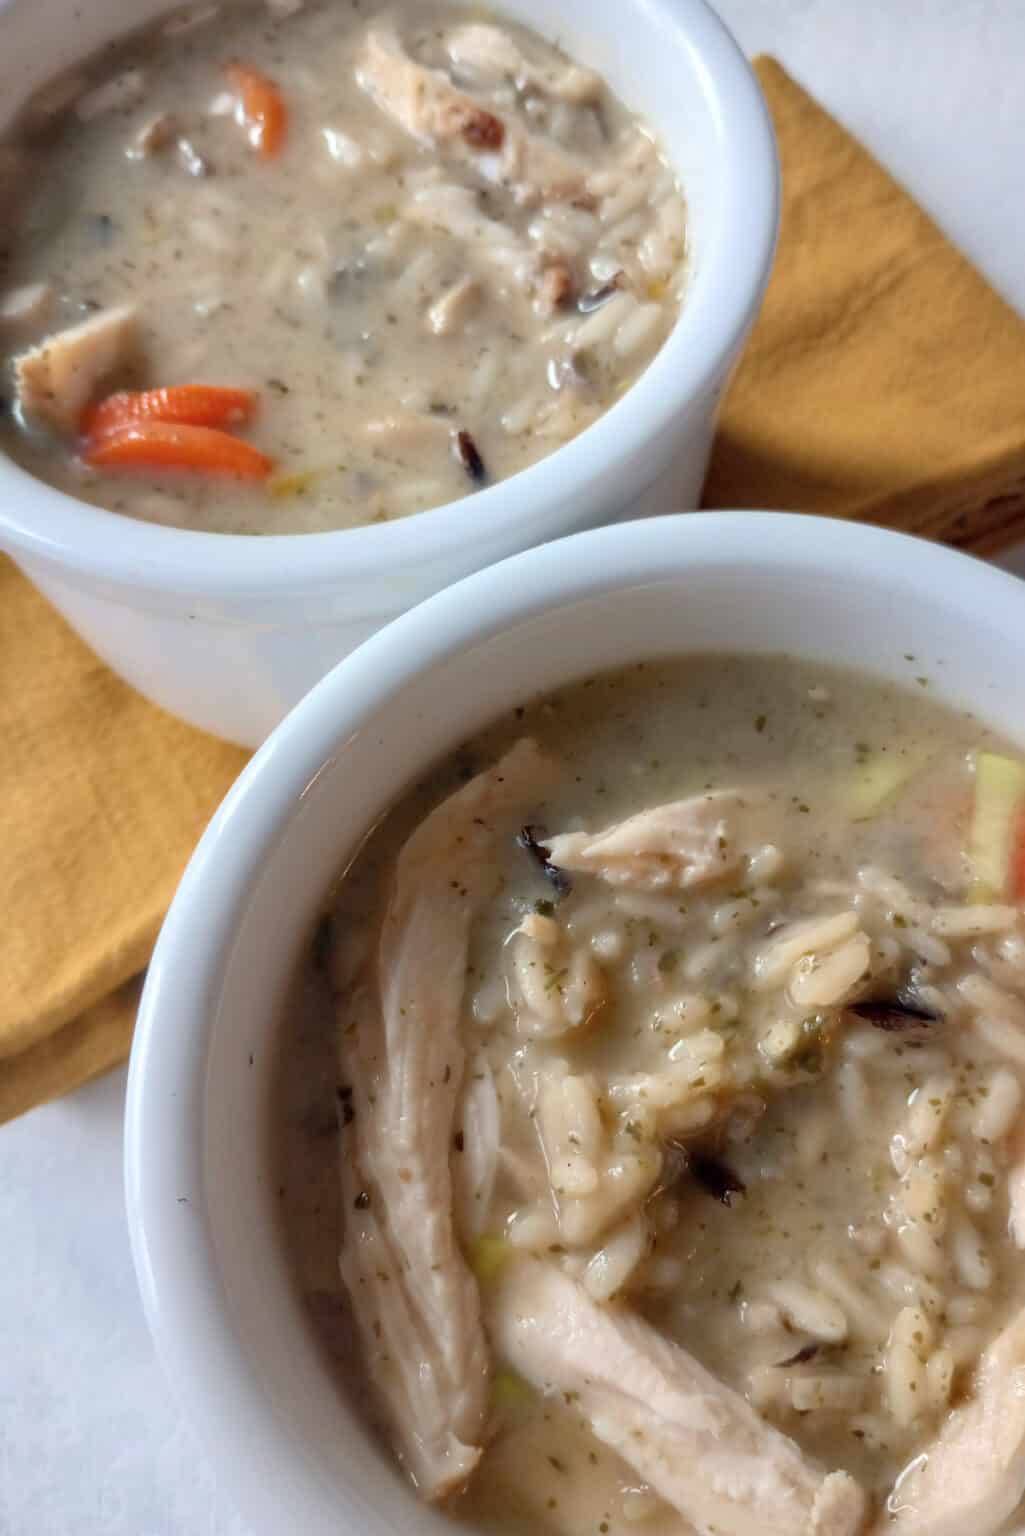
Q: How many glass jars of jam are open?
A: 0